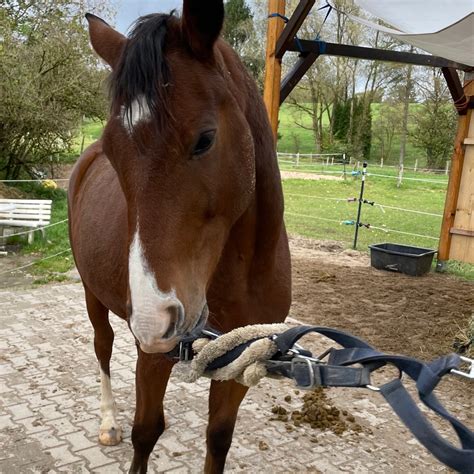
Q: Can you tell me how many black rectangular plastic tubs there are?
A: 1